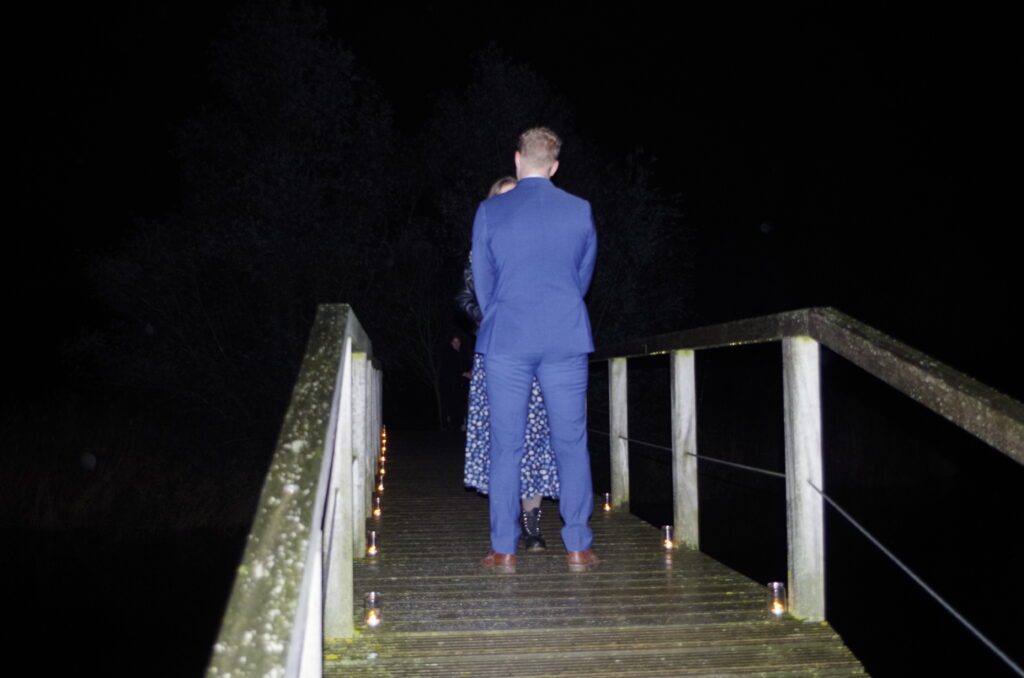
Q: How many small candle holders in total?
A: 12